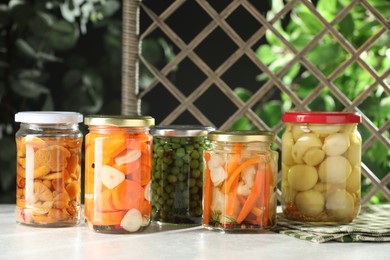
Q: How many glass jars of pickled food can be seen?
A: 5